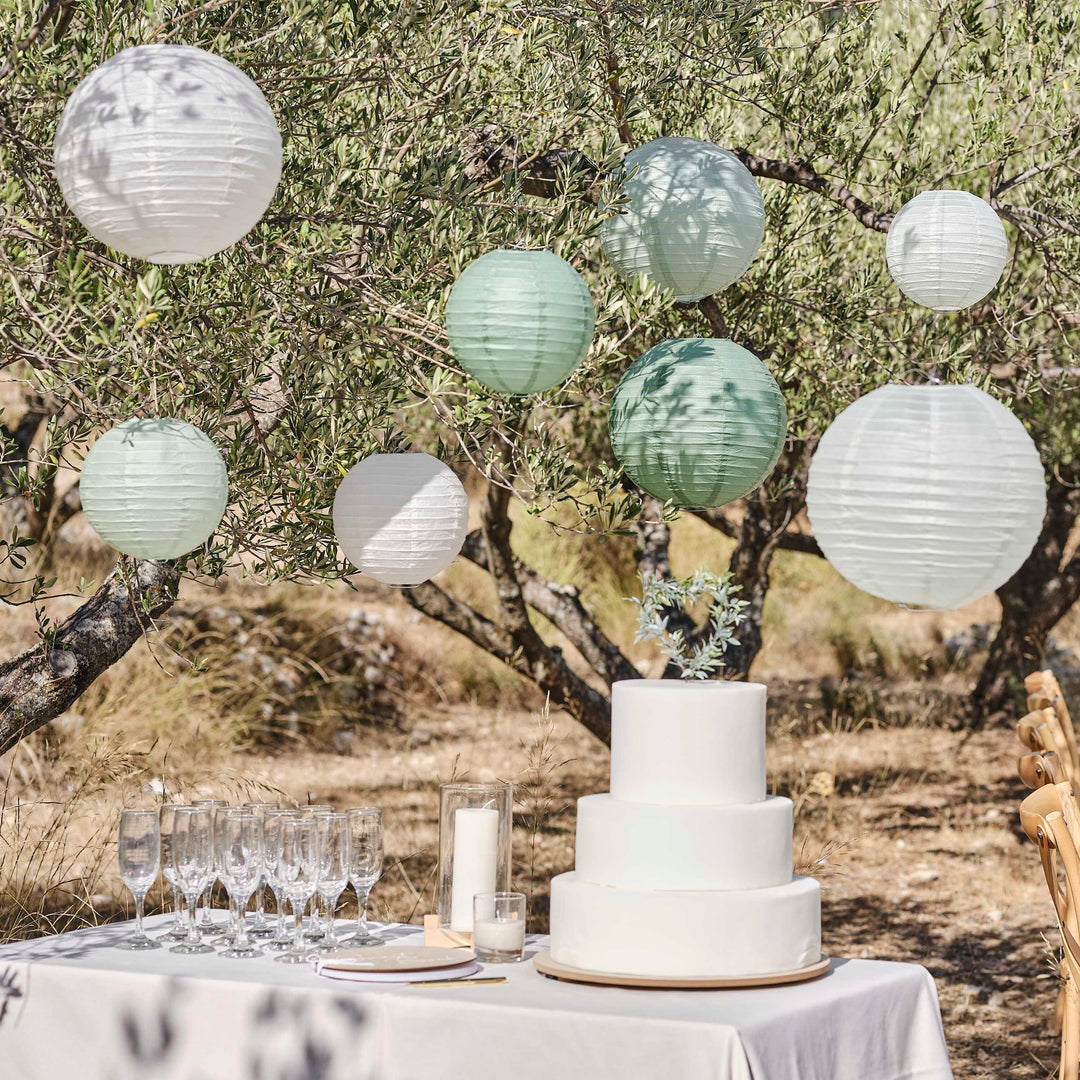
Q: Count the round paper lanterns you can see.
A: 8